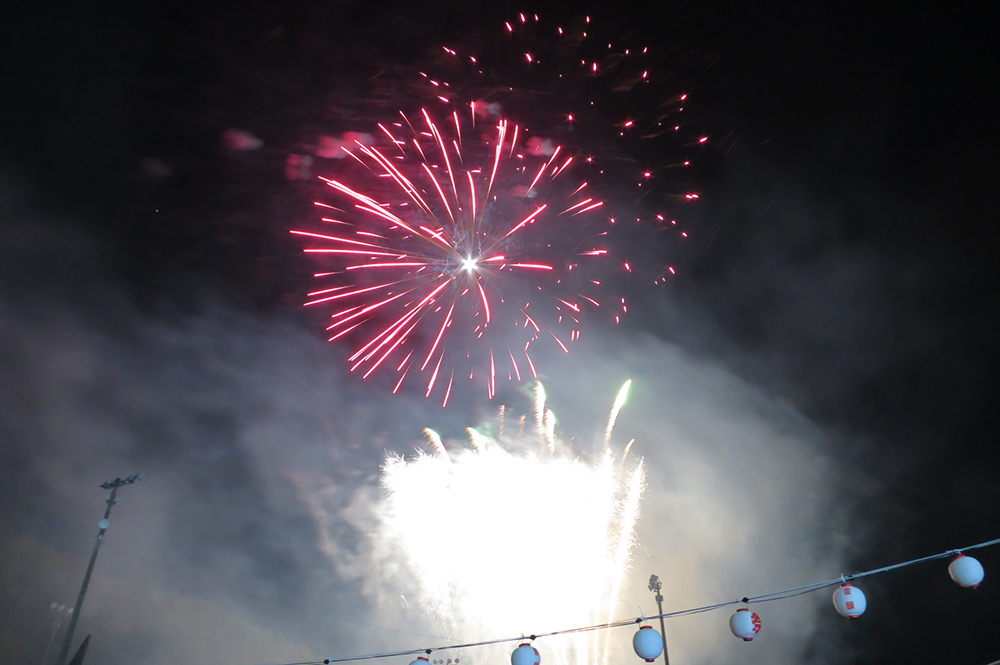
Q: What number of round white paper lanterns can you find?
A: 6